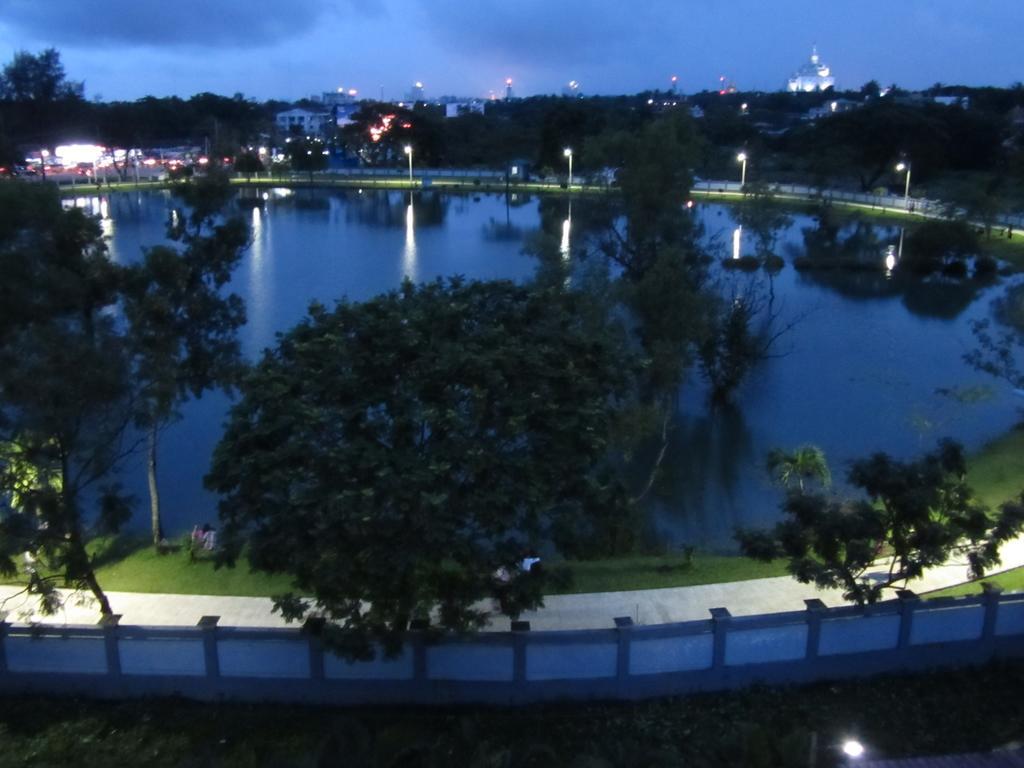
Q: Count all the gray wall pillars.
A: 11